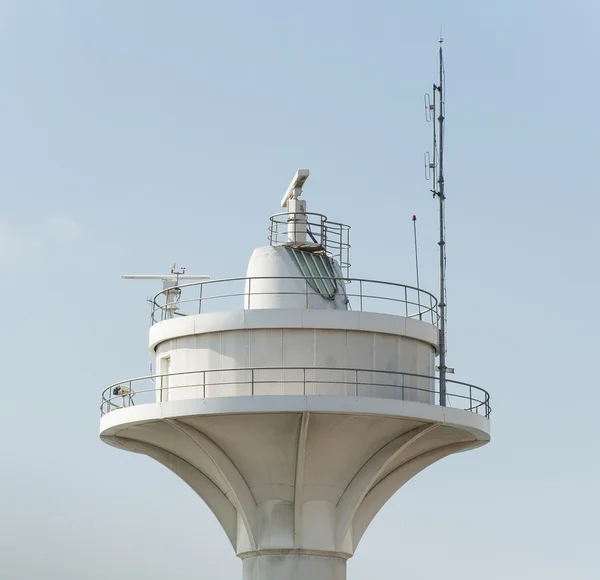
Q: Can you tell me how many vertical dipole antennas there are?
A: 2